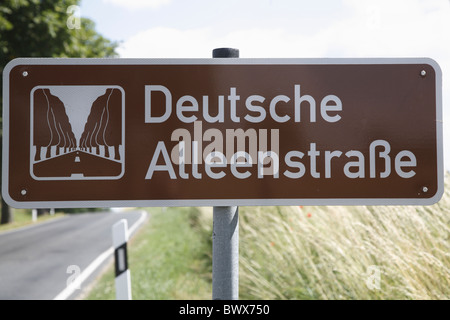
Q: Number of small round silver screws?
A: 4